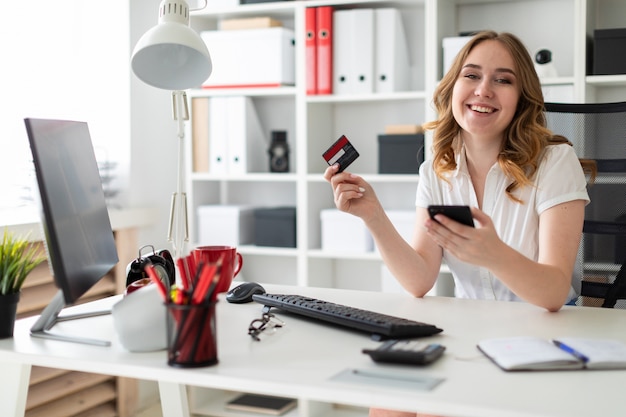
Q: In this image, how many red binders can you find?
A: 2